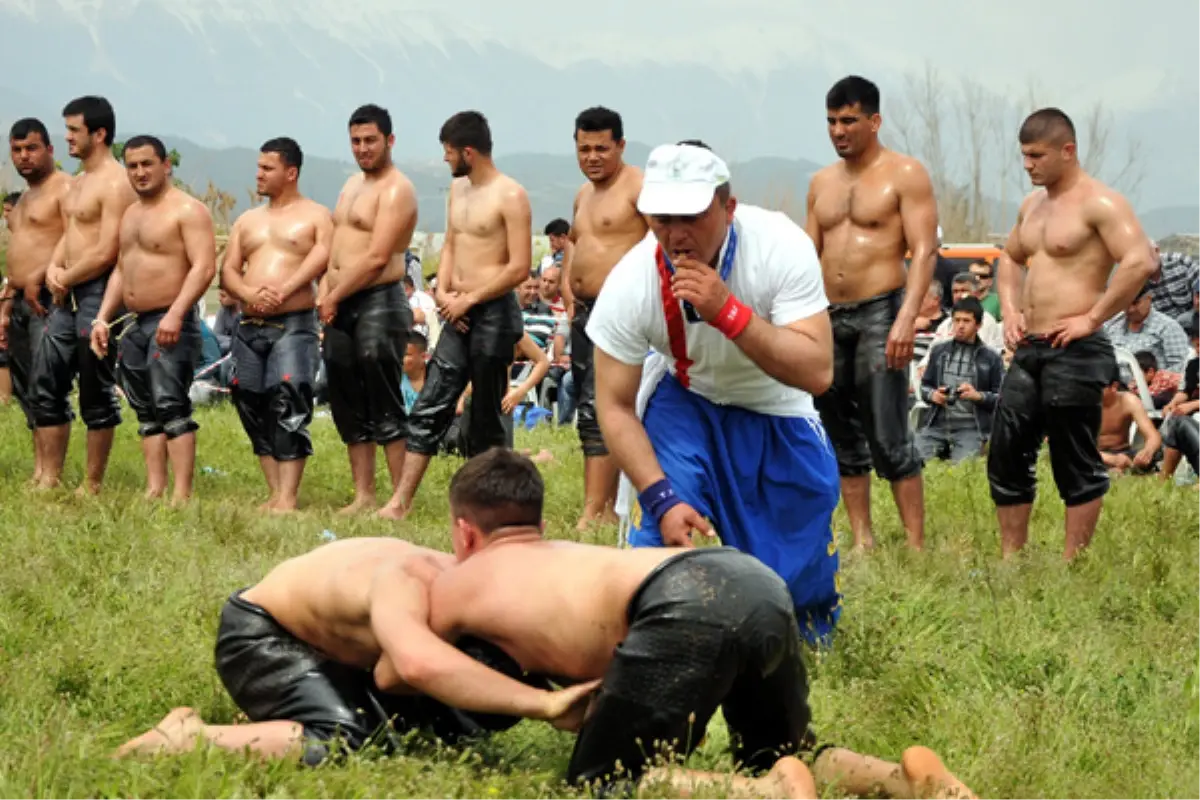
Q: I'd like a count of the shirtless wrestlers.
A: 11